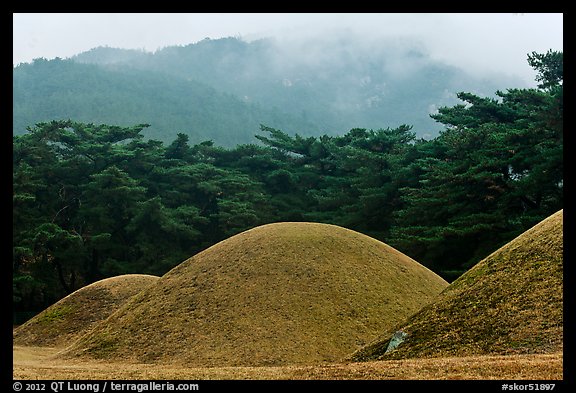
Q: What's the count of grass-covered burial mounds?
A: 3